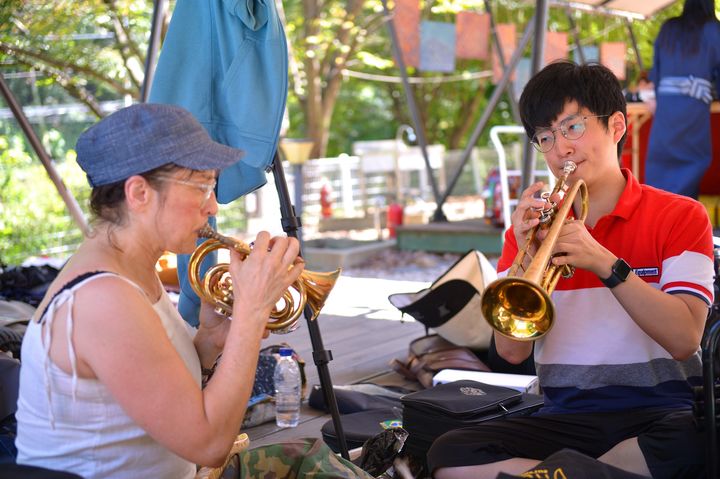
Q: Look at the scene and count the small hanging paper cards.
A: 8